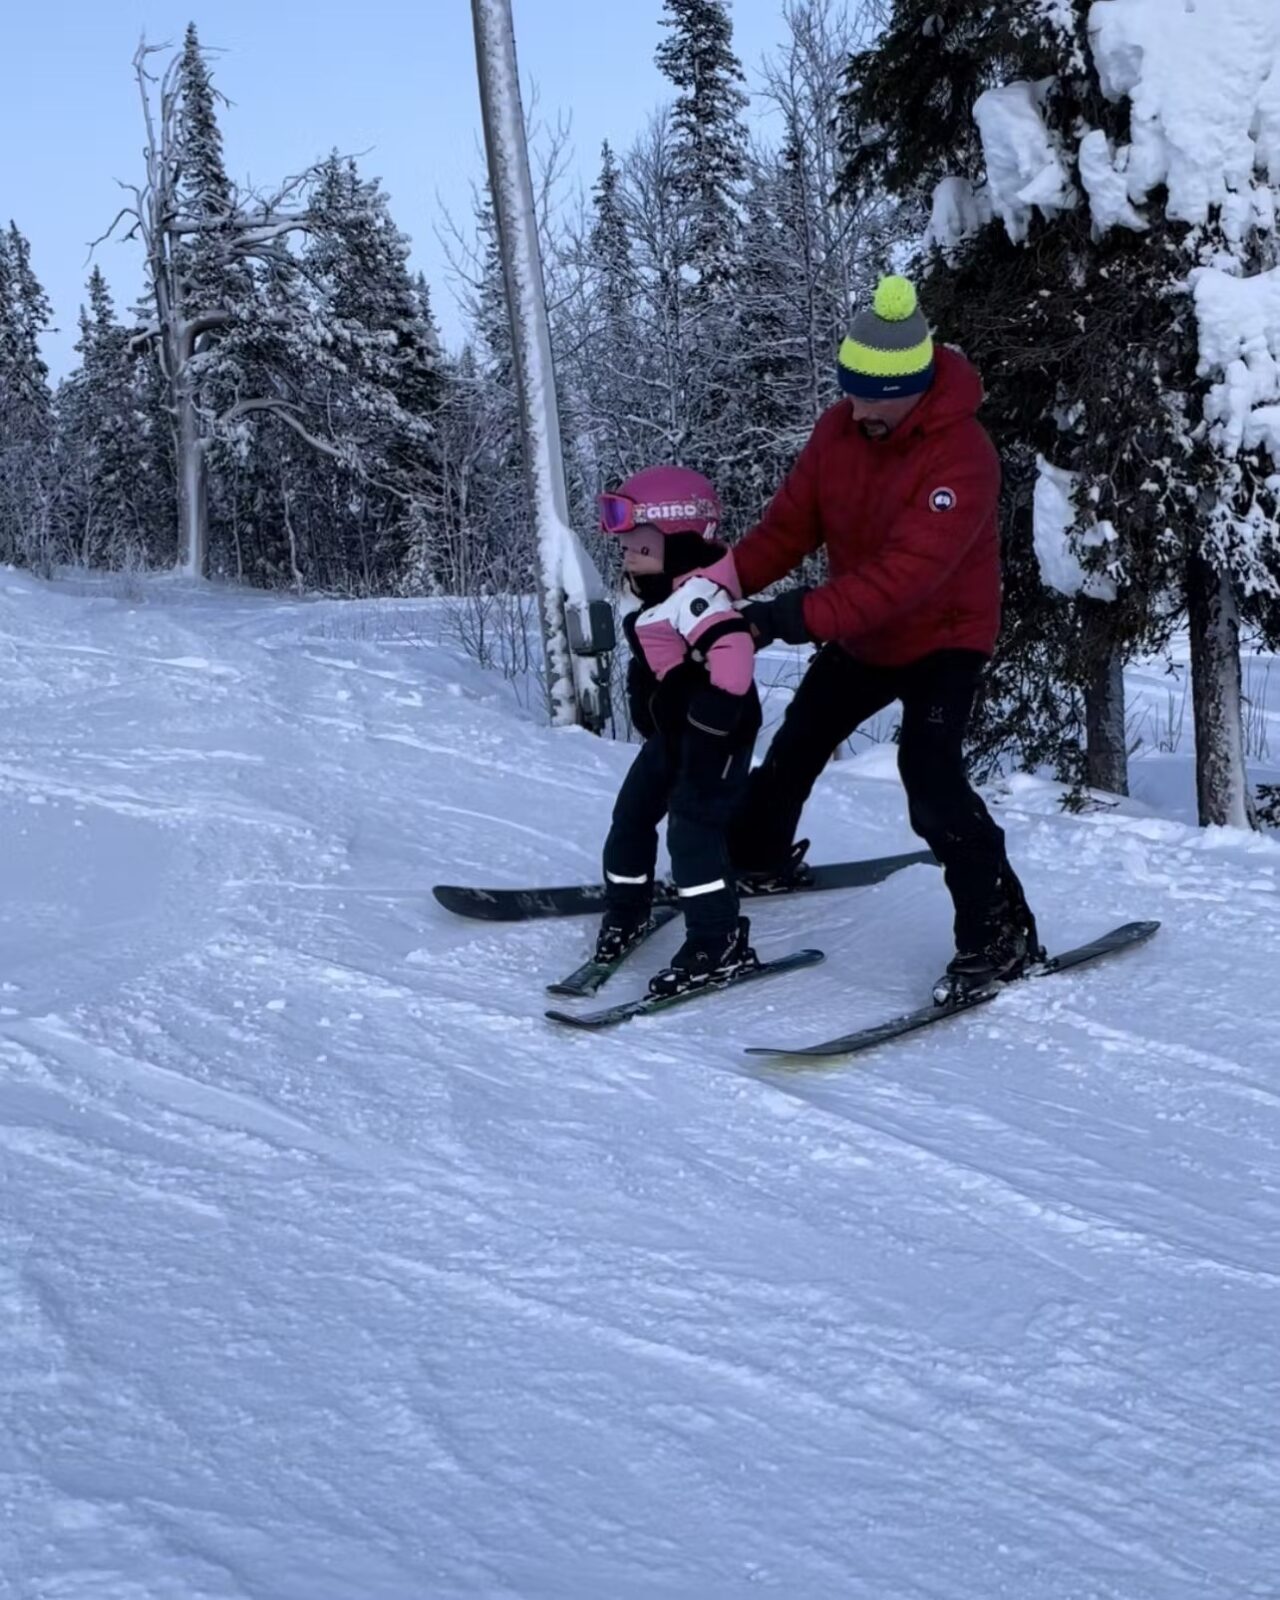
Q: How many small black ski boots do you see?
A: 2